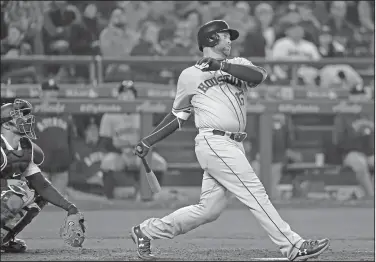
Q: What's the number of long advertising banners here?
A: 2